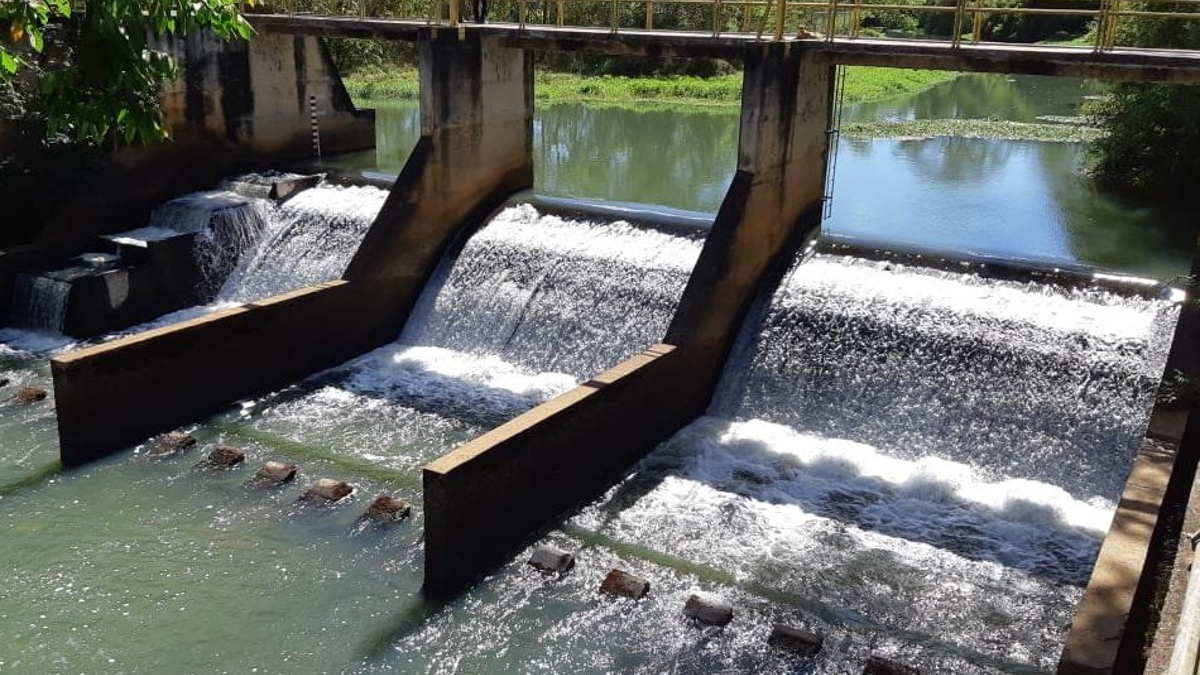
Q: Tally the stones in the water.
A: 12